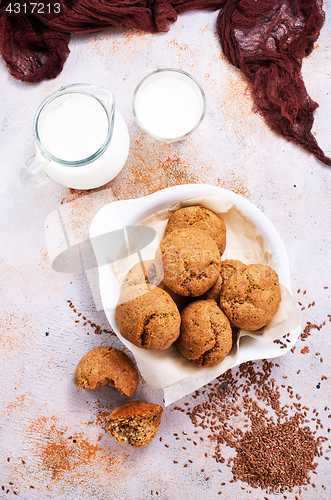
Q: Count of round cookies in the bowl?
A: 7